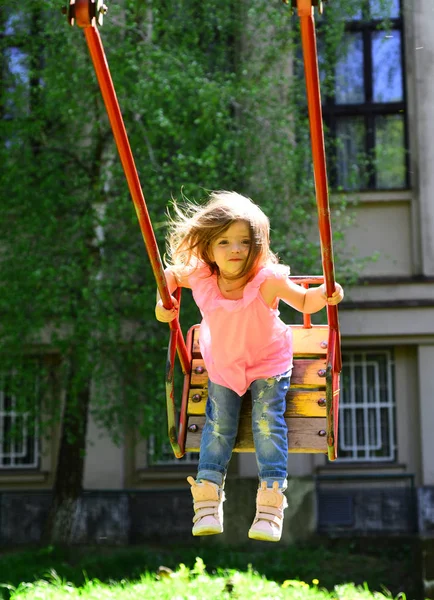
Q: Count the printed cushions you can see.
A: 0